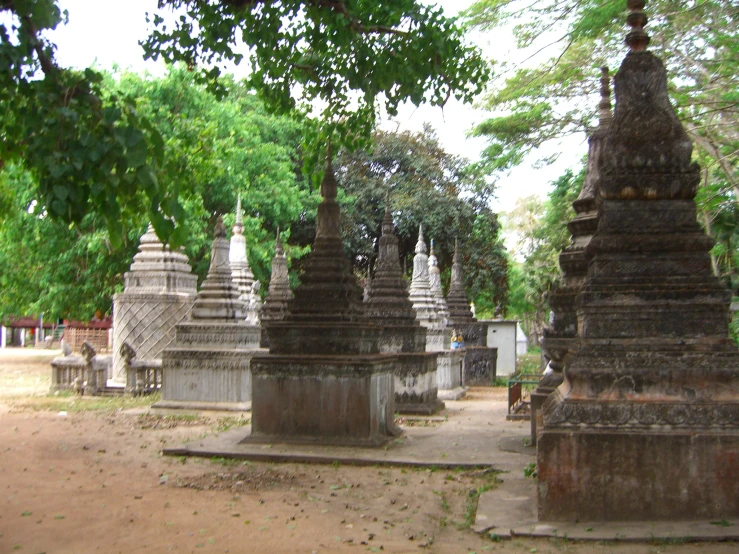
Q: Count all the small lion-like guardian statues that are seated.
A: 2